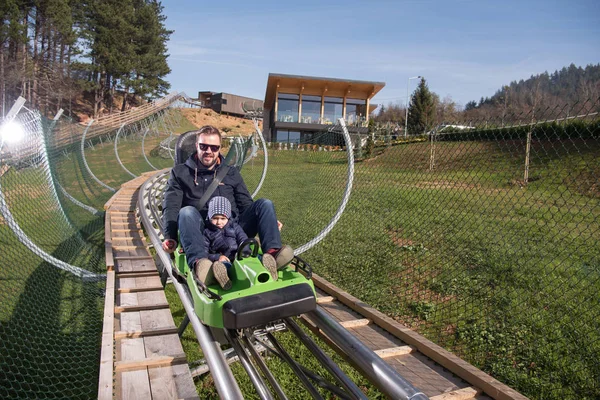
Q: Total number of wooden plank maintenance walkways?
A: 2